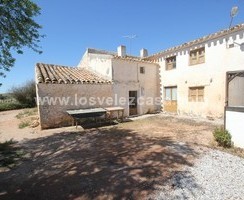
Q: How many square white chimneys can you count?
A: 2